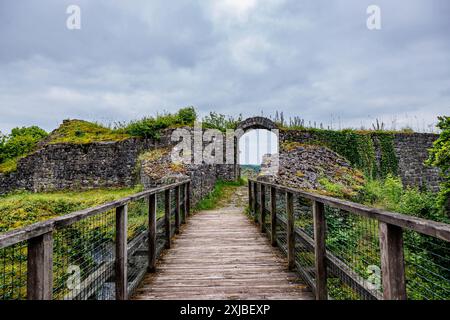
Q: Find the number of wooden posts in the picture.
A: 14